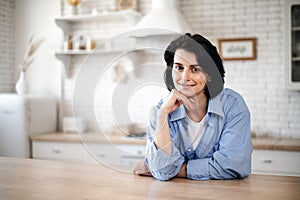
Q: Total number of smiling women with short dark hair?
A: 1